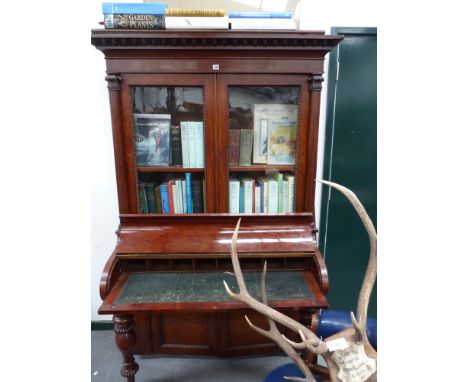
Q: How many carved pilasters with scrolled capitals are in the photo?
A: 2